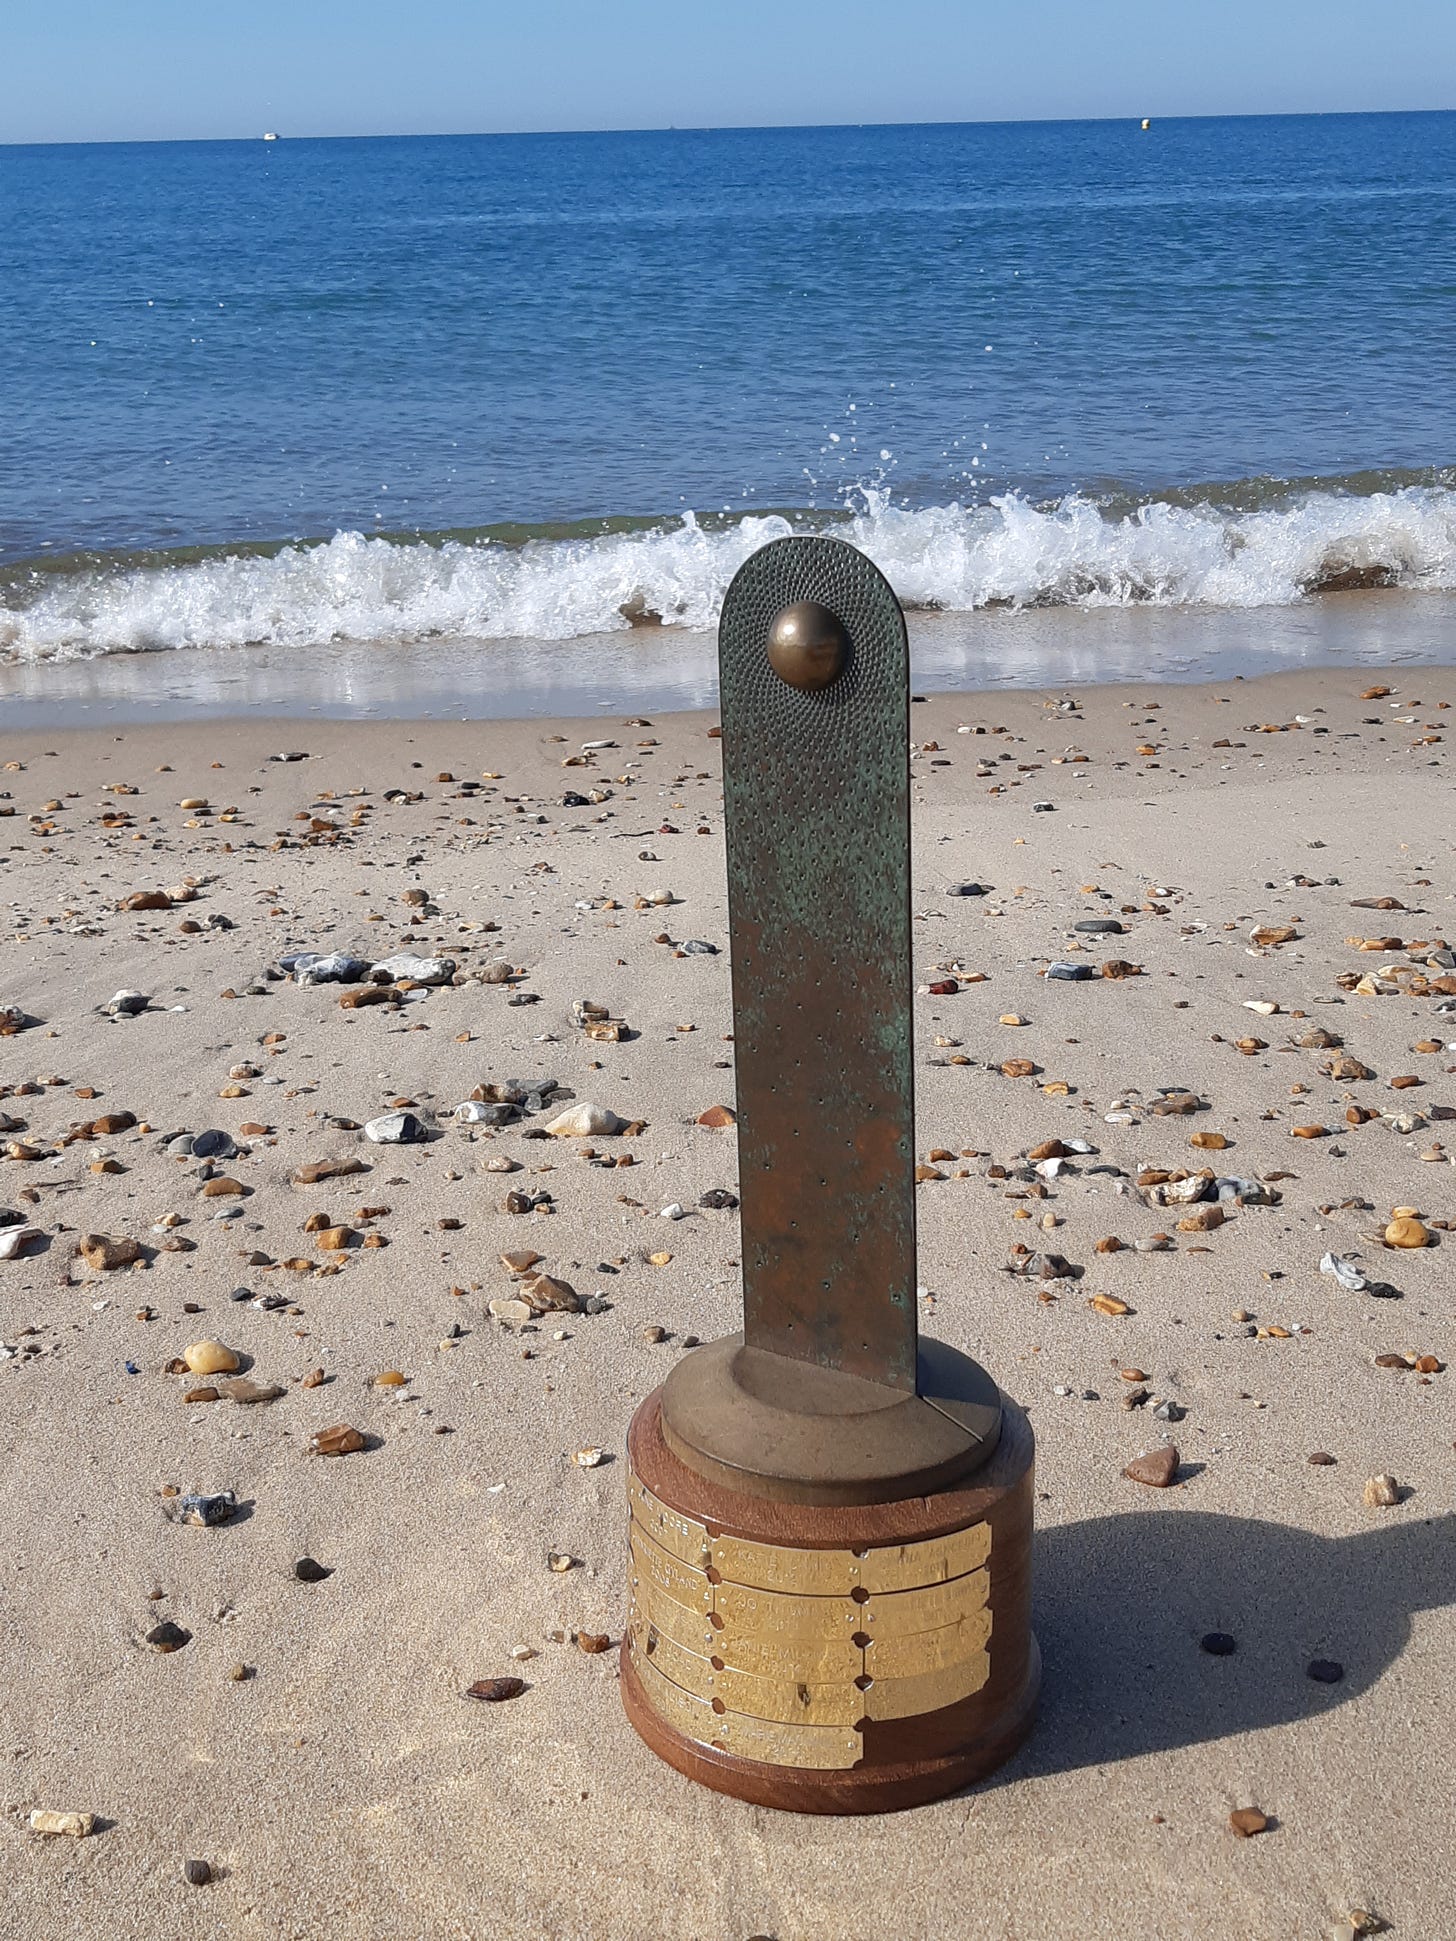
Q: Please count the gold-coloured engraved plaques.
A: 14